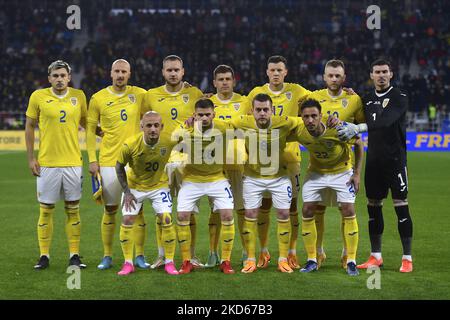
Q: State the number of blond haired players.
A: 1